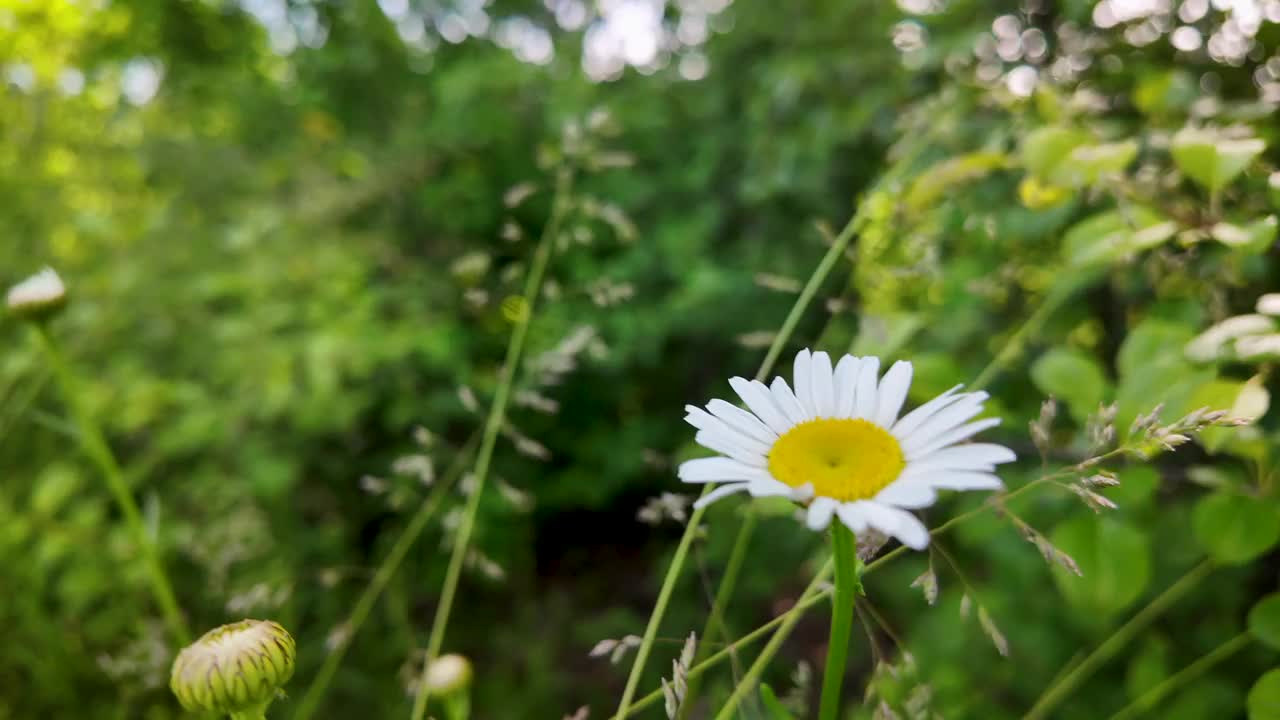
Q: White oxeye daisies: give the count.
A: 1